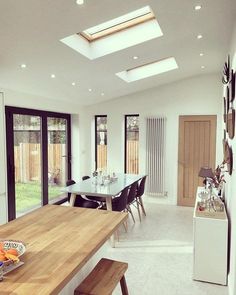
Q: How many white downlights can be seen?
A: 11